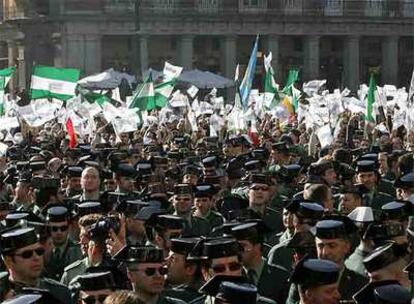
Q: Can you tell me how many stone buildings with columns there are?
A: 1